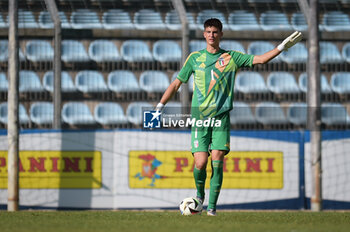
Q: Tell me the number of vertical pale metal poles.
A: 4